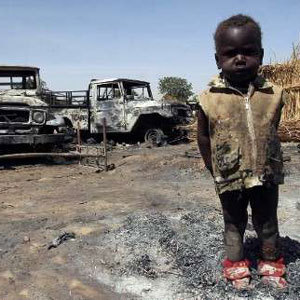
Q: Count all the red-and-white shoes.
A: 2